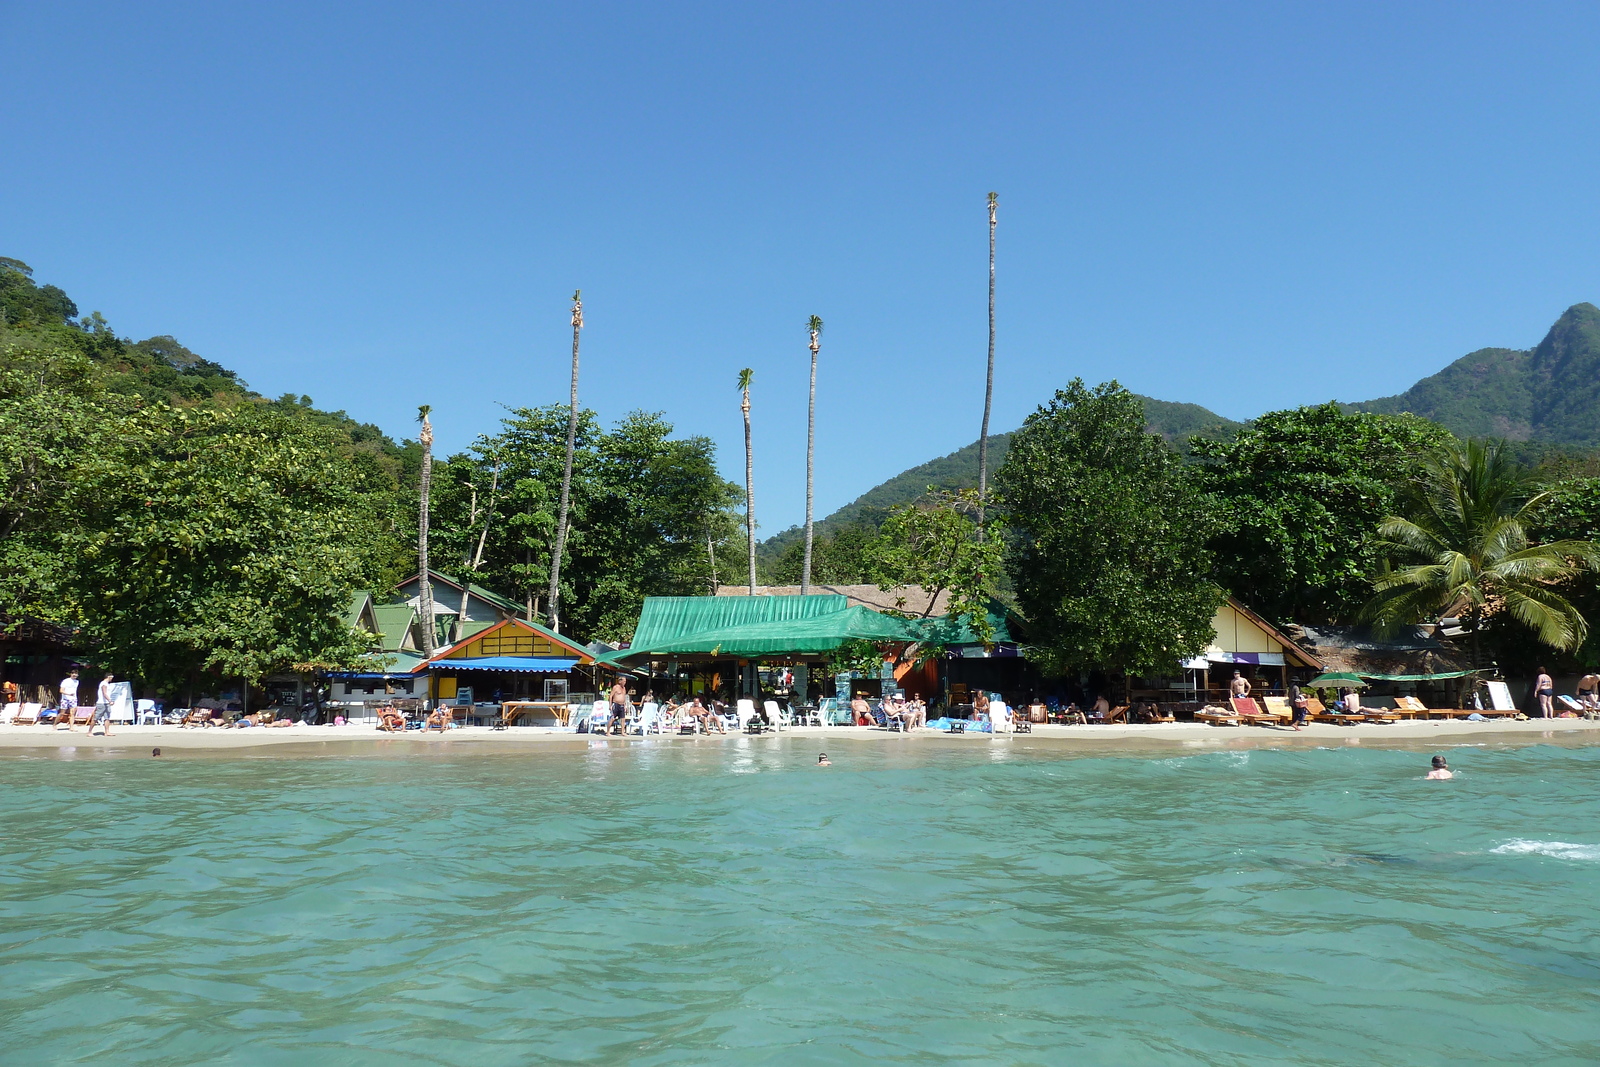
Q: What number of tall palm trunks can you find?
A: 5